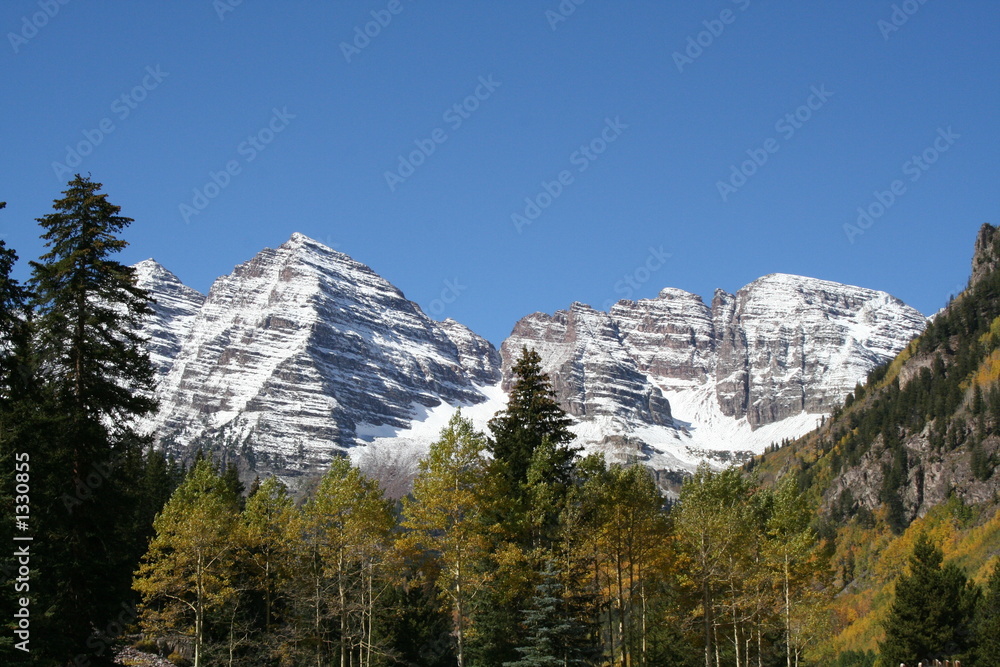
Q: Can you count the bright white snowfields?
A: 2